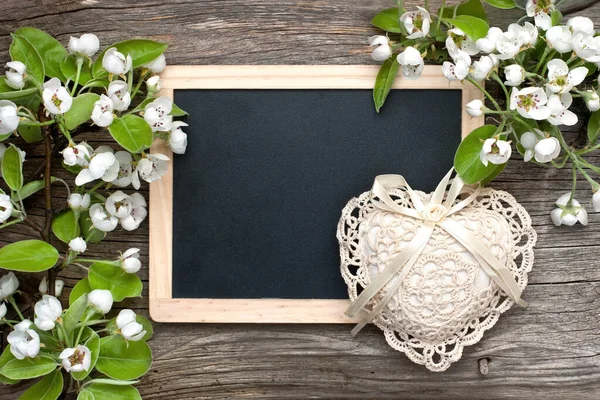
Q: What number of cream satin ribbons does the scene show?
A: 1